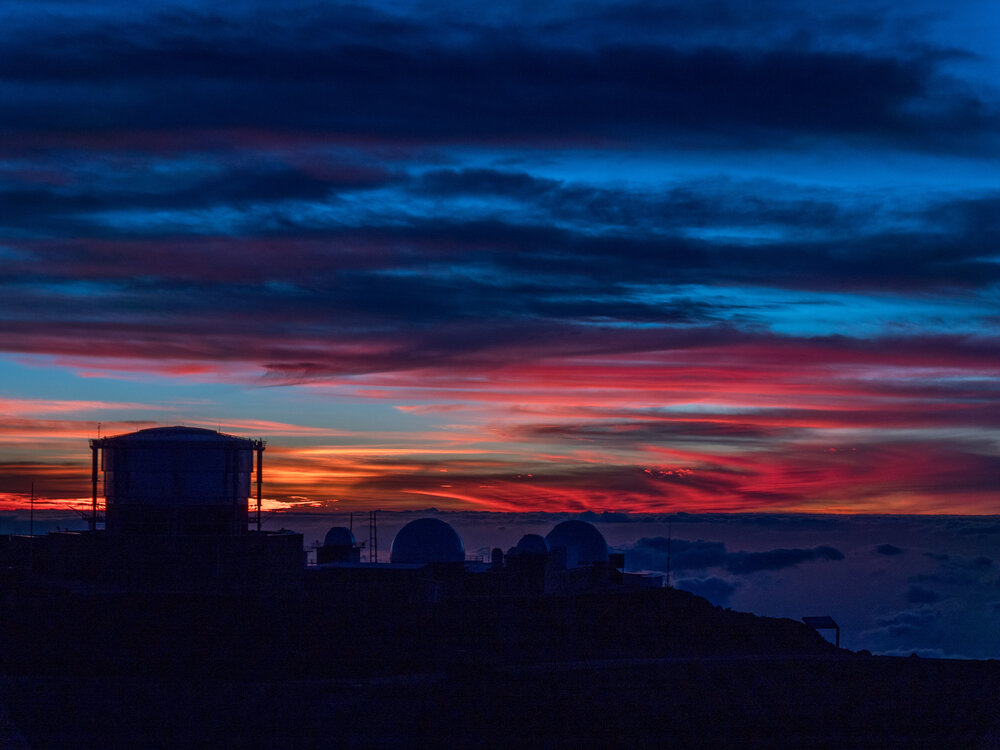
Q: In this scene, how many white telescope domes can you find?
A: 4